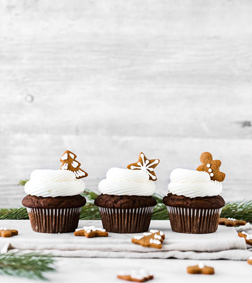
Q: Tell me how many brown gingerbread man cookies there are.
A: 1